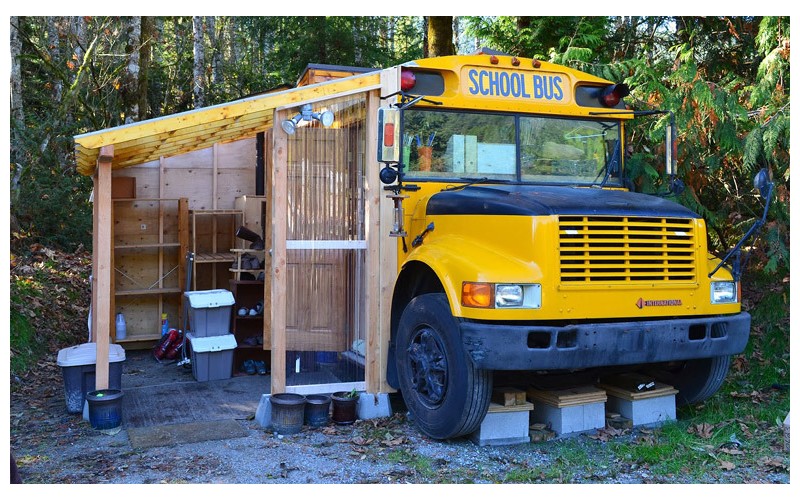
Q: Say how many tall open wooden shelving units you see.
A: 2